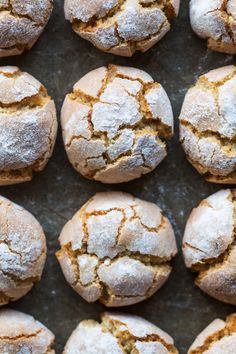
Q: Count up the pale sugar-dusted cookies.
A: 12